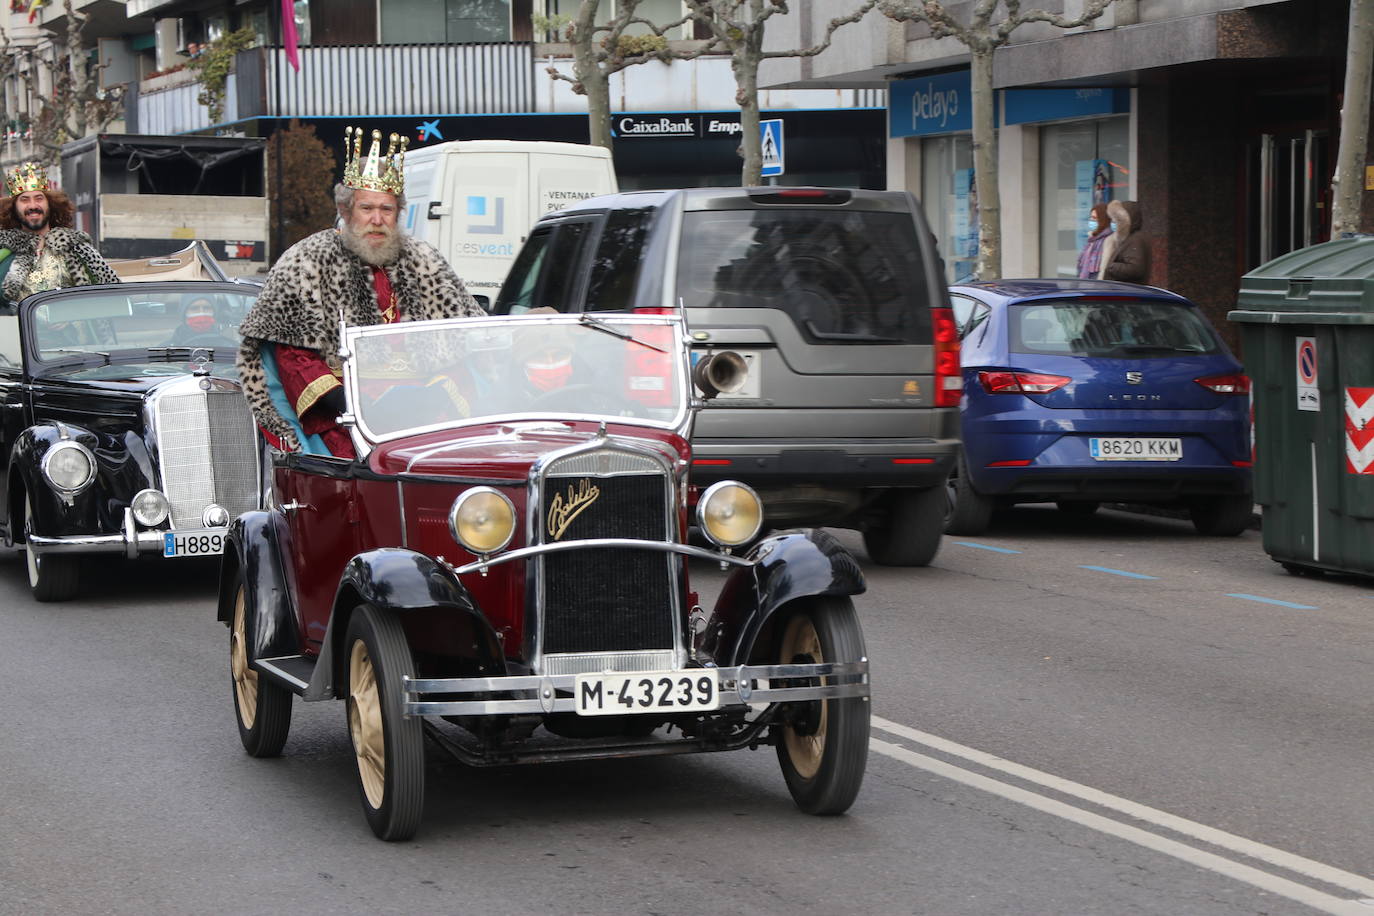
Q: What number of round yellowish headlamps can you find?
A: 2